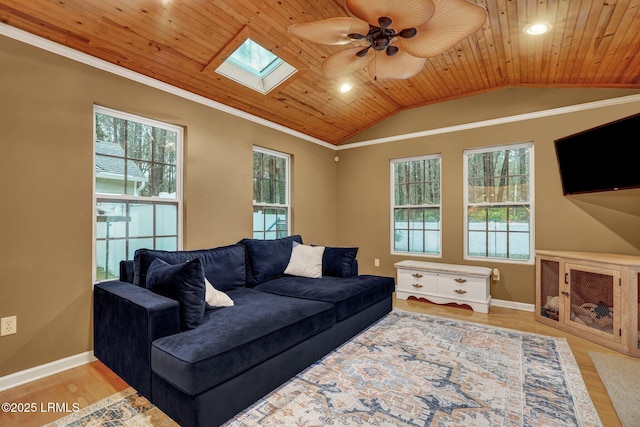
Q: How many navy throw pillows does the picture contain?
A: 2